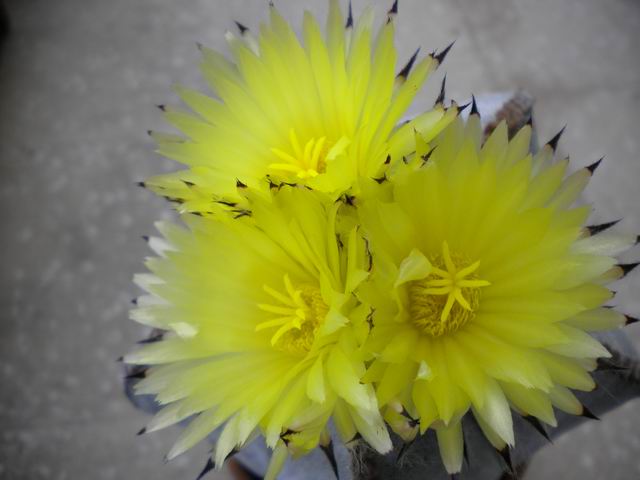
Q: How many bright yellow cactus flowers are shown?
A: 3